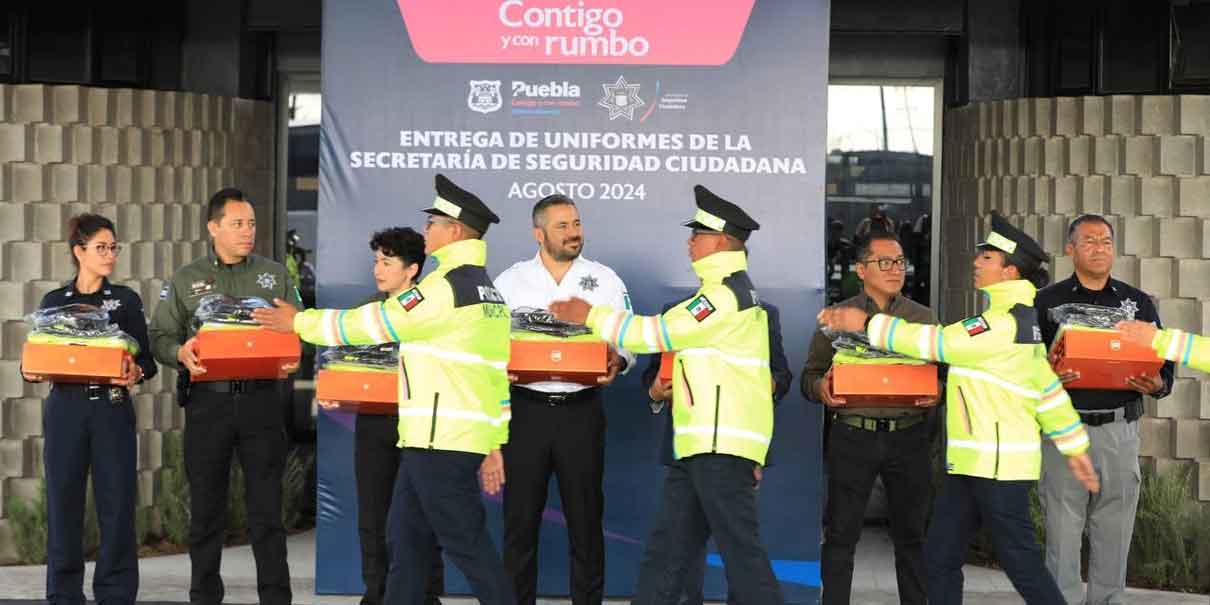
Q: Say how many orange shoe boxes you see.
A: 7